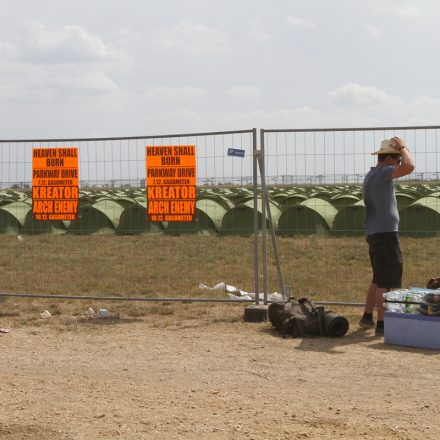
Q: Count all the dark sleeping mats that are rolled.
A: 1